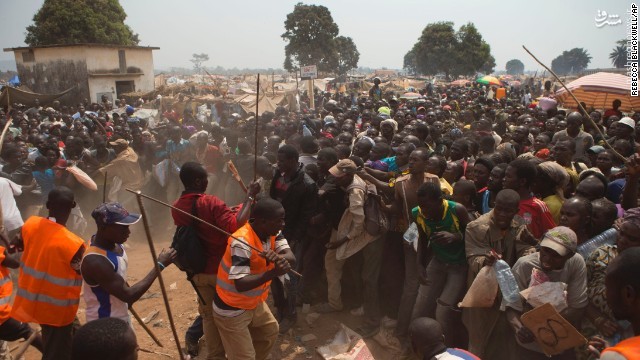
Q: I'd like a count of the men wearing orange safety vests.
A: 4